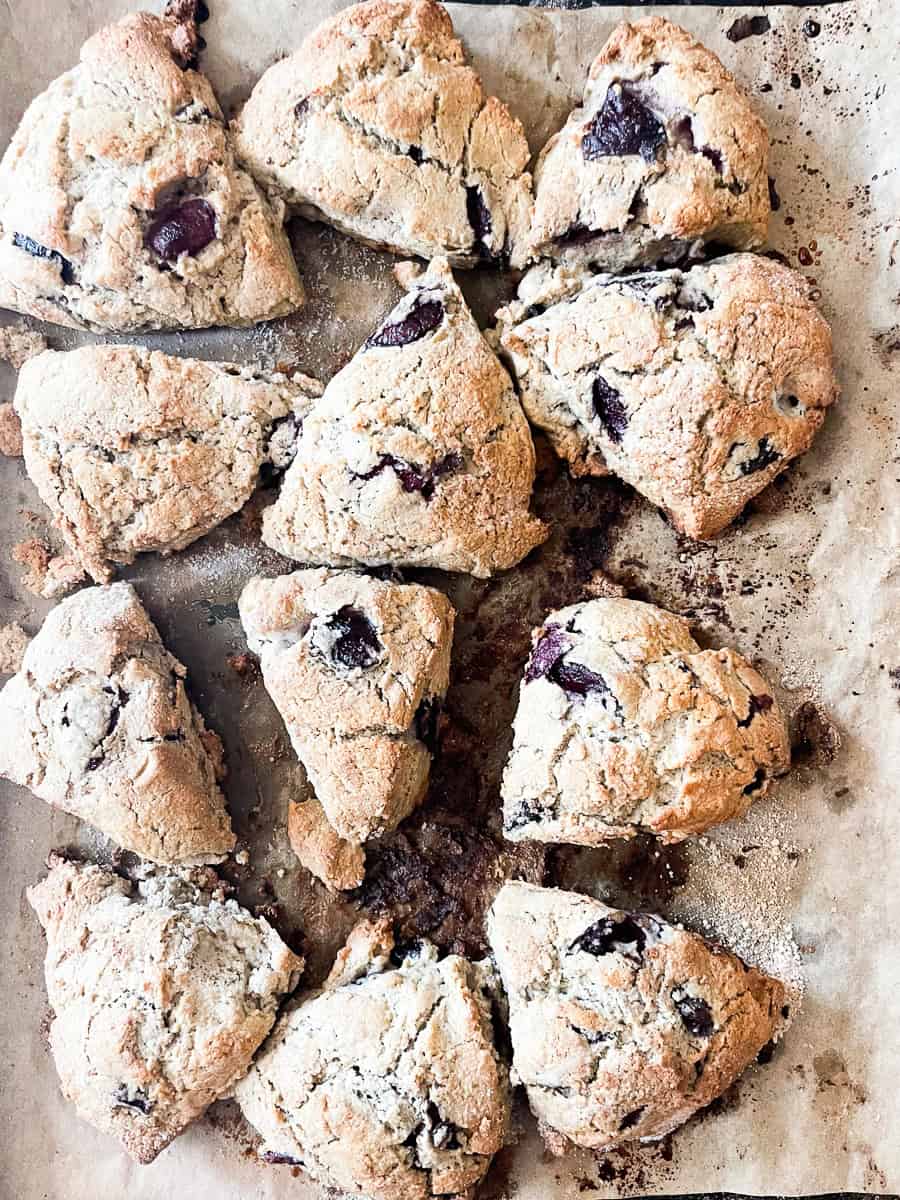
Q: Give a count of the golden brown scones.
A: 12